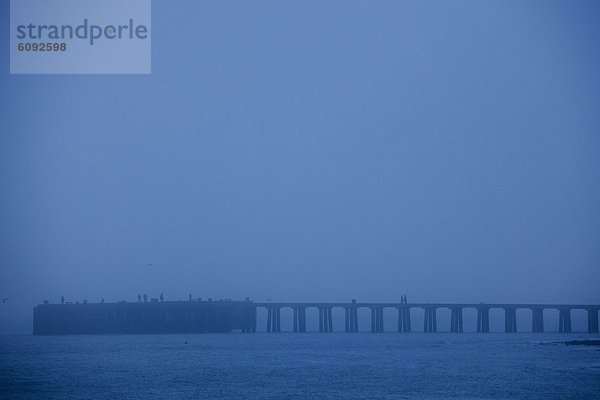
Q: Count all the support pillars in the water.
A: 13